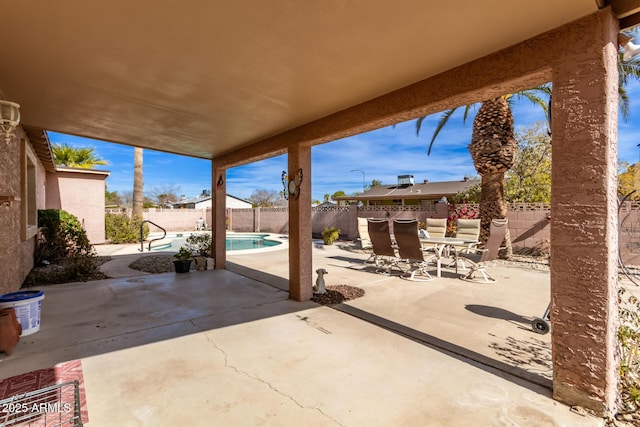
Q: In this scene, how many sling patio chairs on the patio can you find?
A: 6